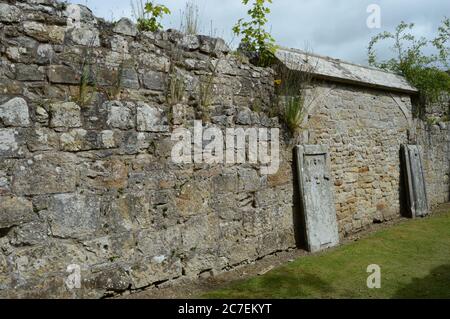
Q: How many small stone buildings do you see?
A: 1